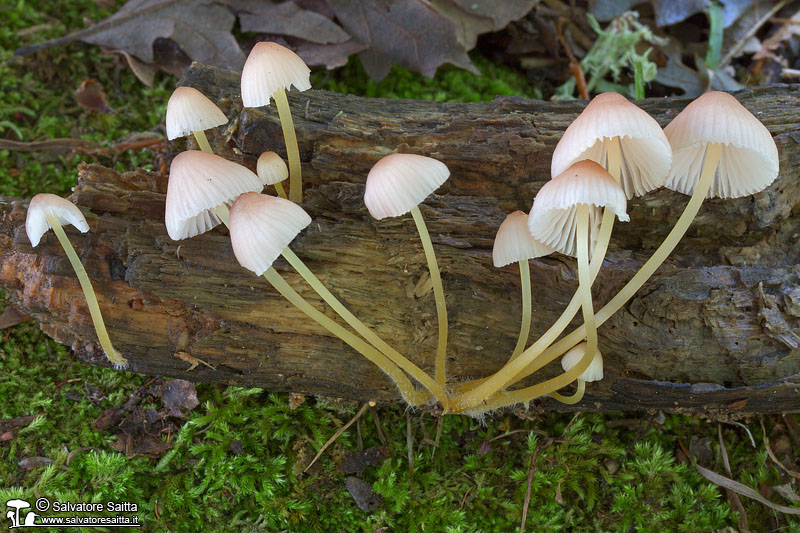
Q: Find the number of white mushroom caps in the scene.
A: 12